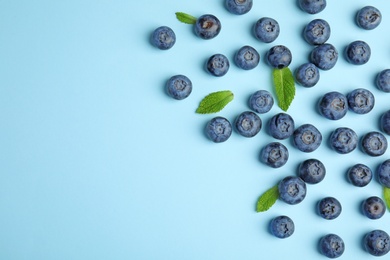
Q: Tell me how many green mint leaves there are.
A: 5